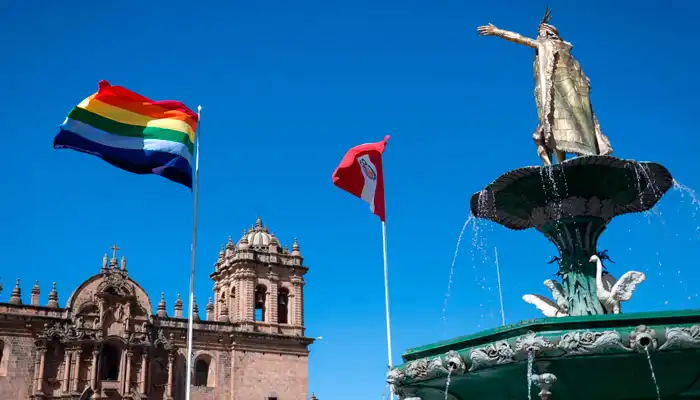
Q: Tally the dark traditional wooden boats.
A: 0